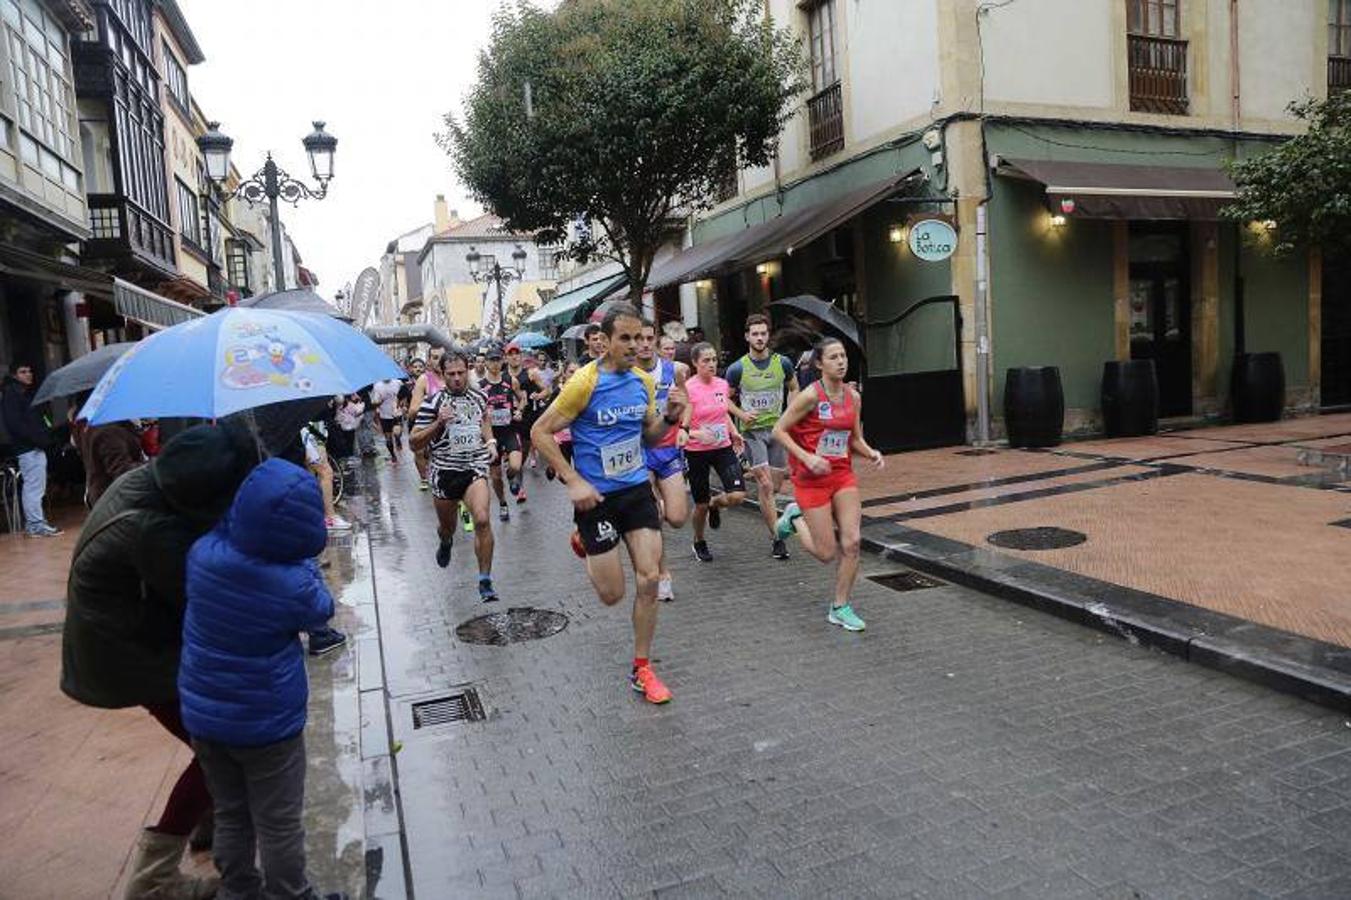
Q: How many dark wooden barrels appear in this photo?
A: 3